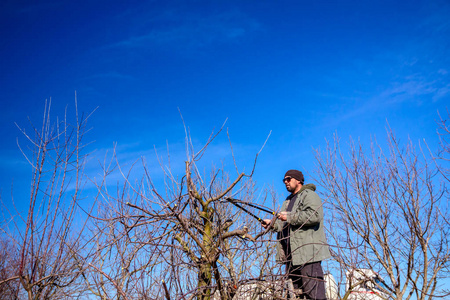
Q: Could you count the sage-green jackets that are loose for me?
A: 1